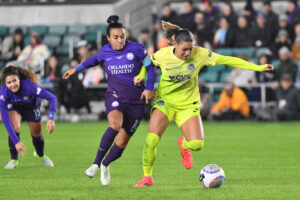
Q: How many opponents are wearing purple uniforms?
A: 2